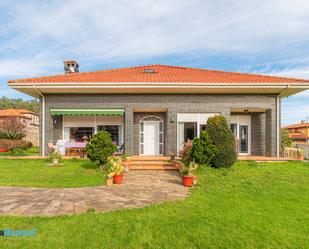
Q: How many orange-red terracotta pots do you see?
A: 2